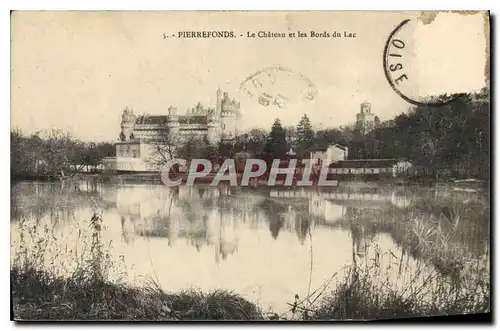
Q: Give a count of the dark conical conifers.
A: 2